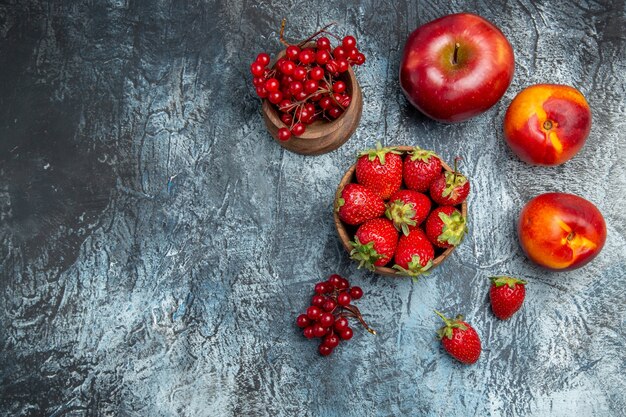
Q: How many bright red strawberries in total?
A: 10